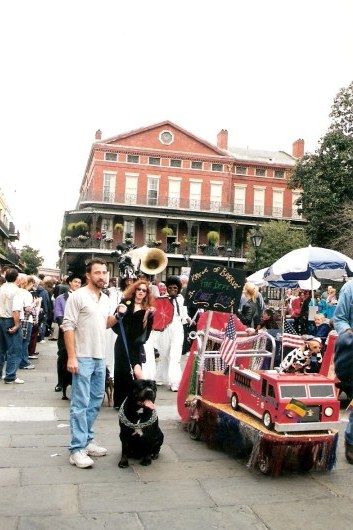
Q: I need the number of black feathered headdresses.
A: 1